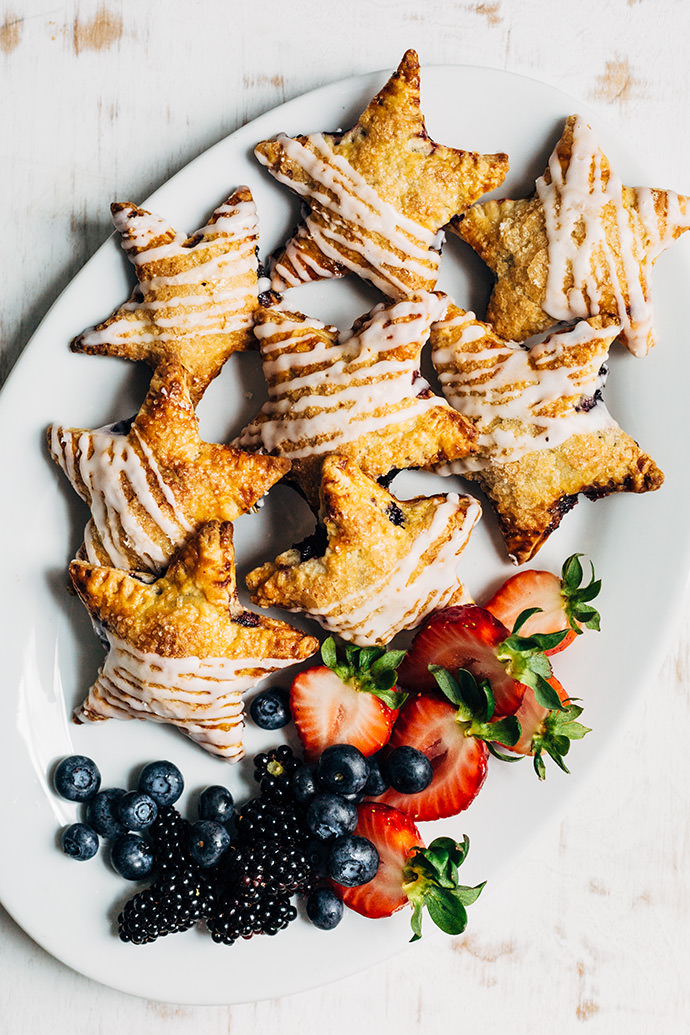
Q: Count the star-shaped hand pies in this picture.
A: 8